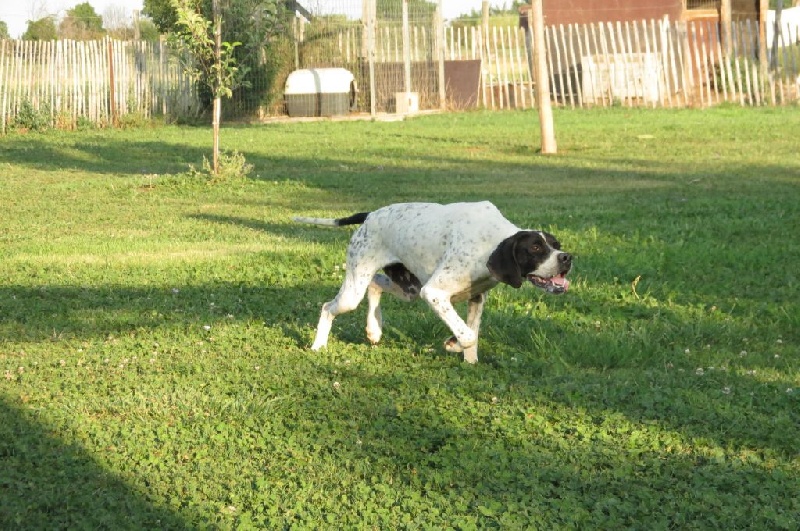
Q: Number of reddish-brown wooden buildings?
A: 1